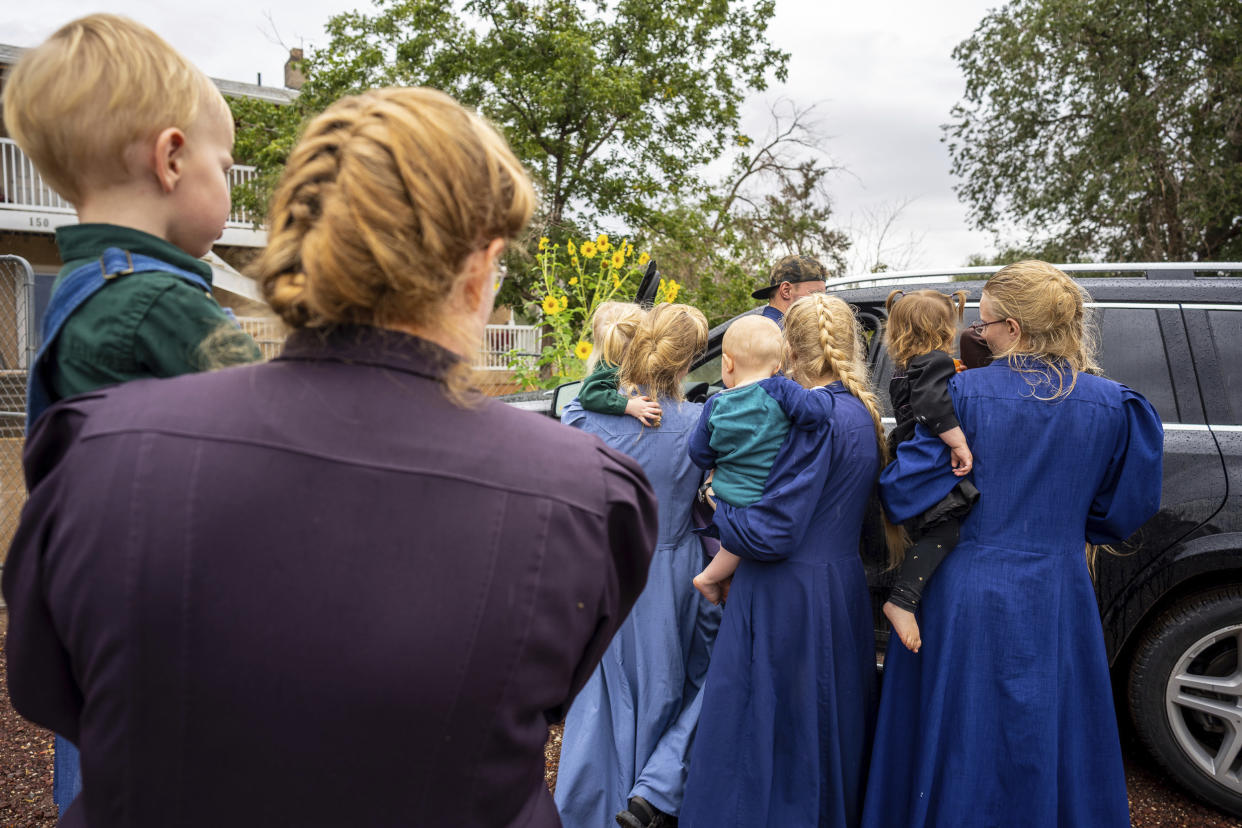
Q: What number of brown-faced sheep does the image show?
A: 0